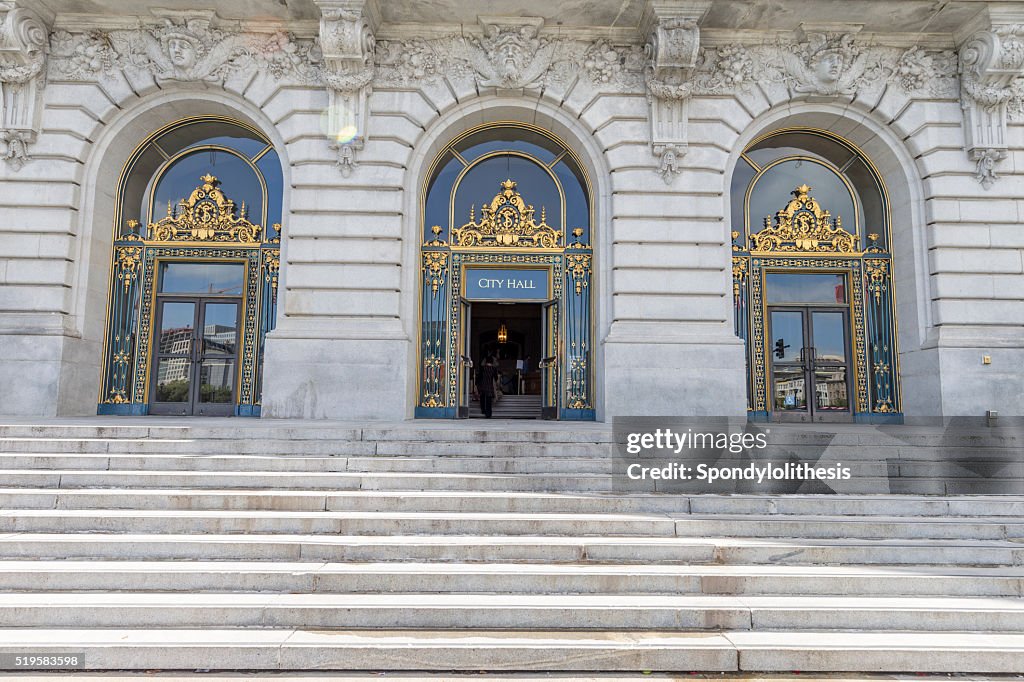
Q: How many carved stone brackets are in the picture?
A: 4